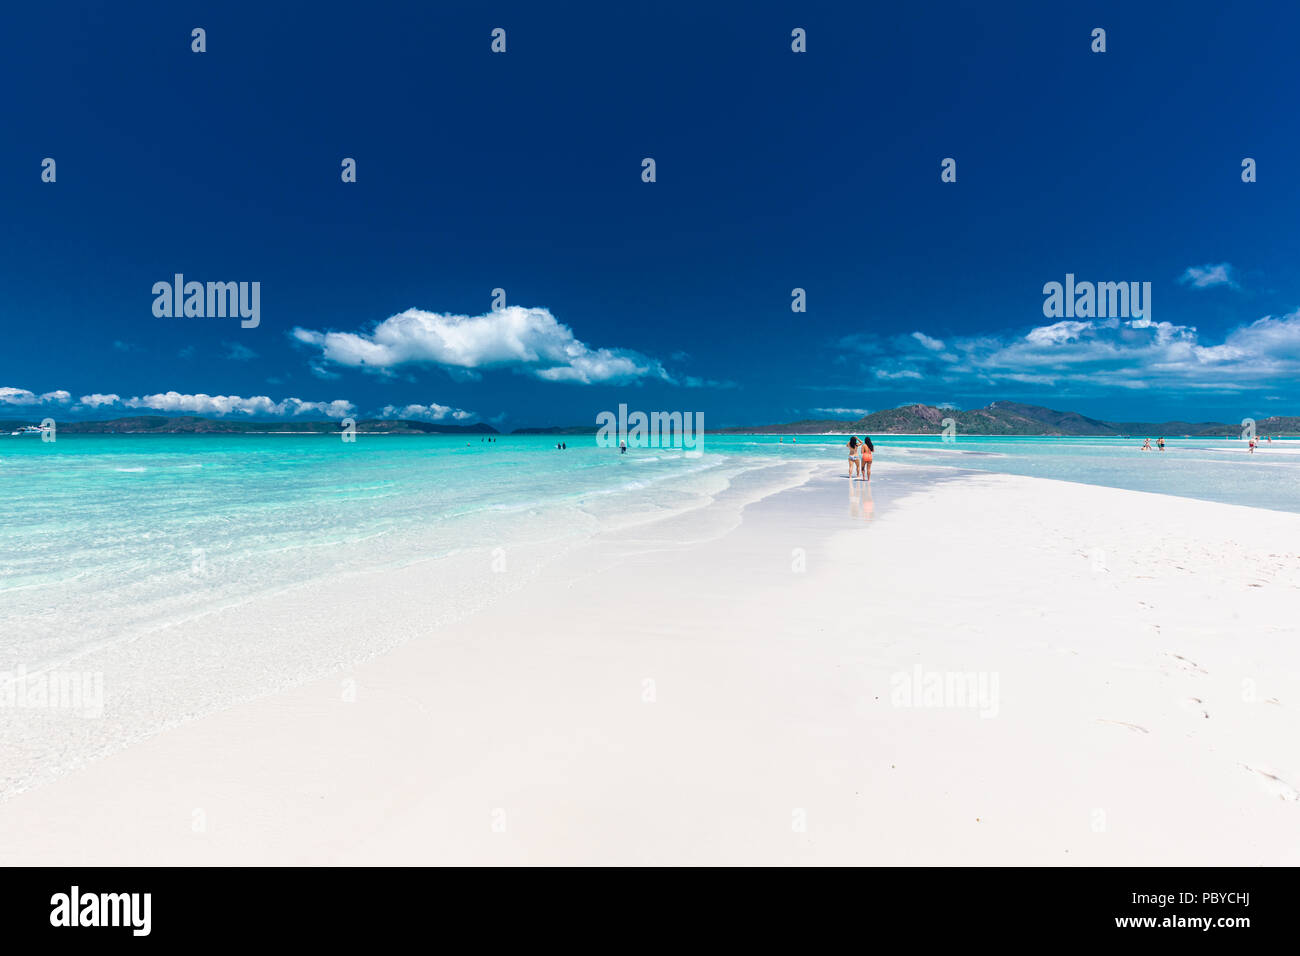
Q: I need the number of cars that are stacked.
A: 0